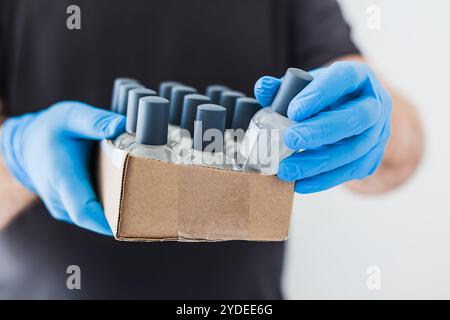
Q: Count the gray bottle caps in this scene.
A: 12